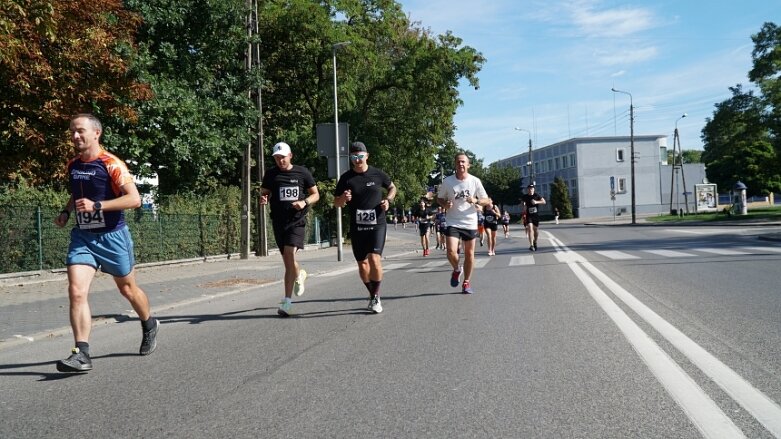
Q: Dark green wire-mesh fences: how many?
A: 1